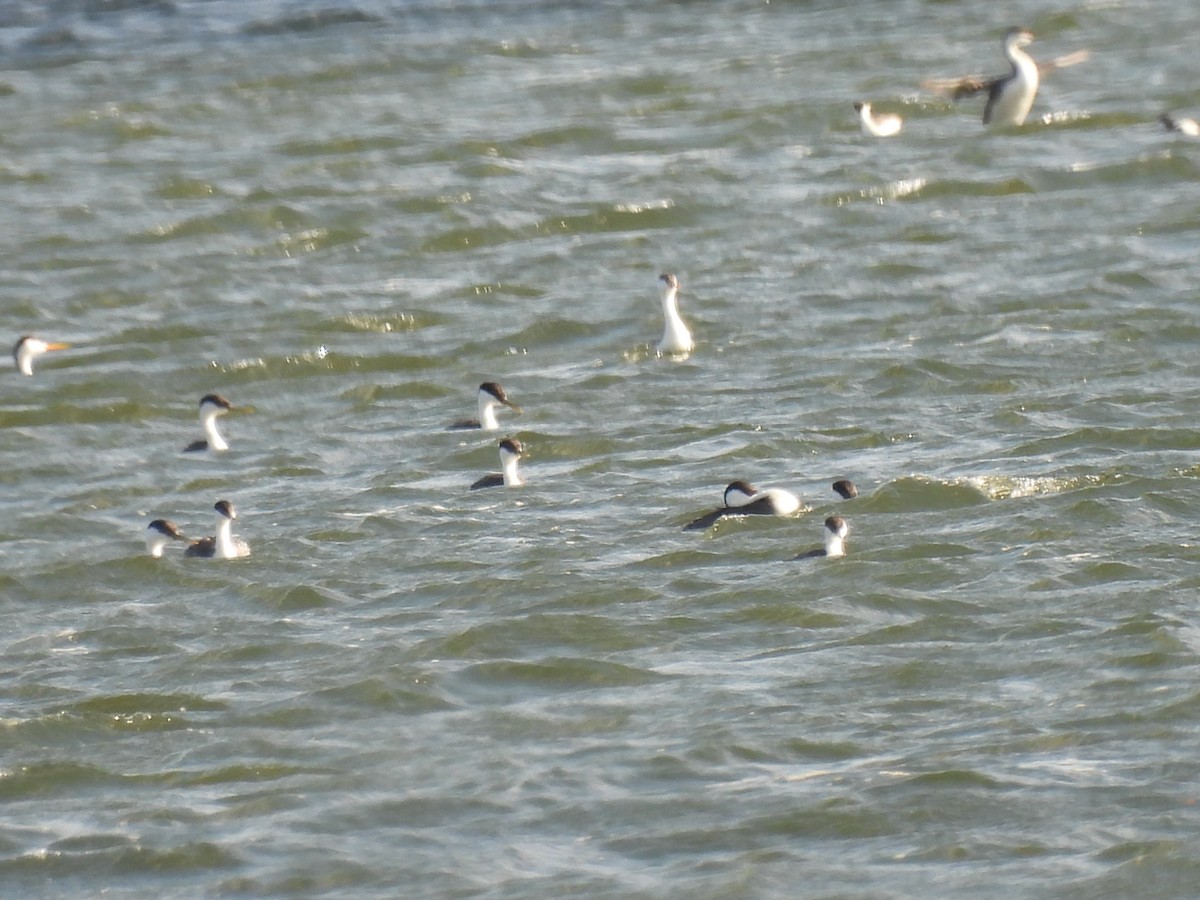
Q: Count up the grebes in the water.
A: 13